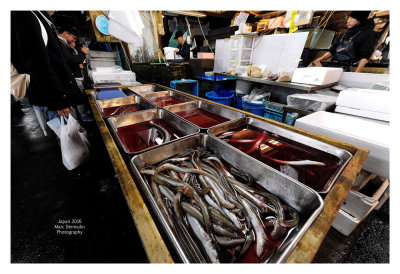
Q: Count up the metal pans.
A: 8